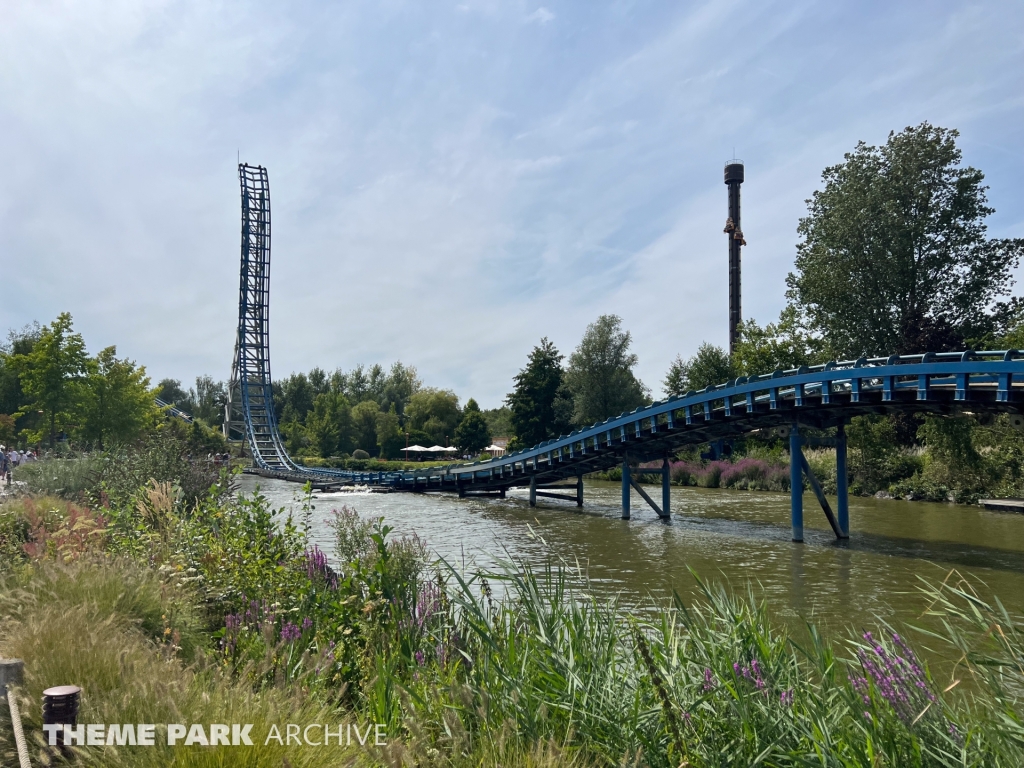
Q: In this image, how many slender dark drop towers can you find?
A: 1